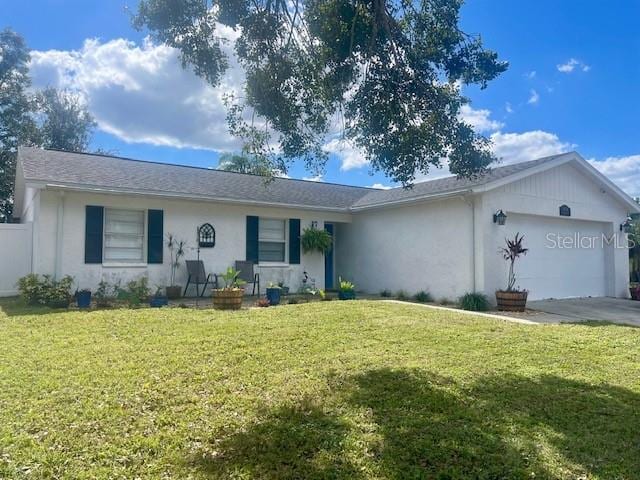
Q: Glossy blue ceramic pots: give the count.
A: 4